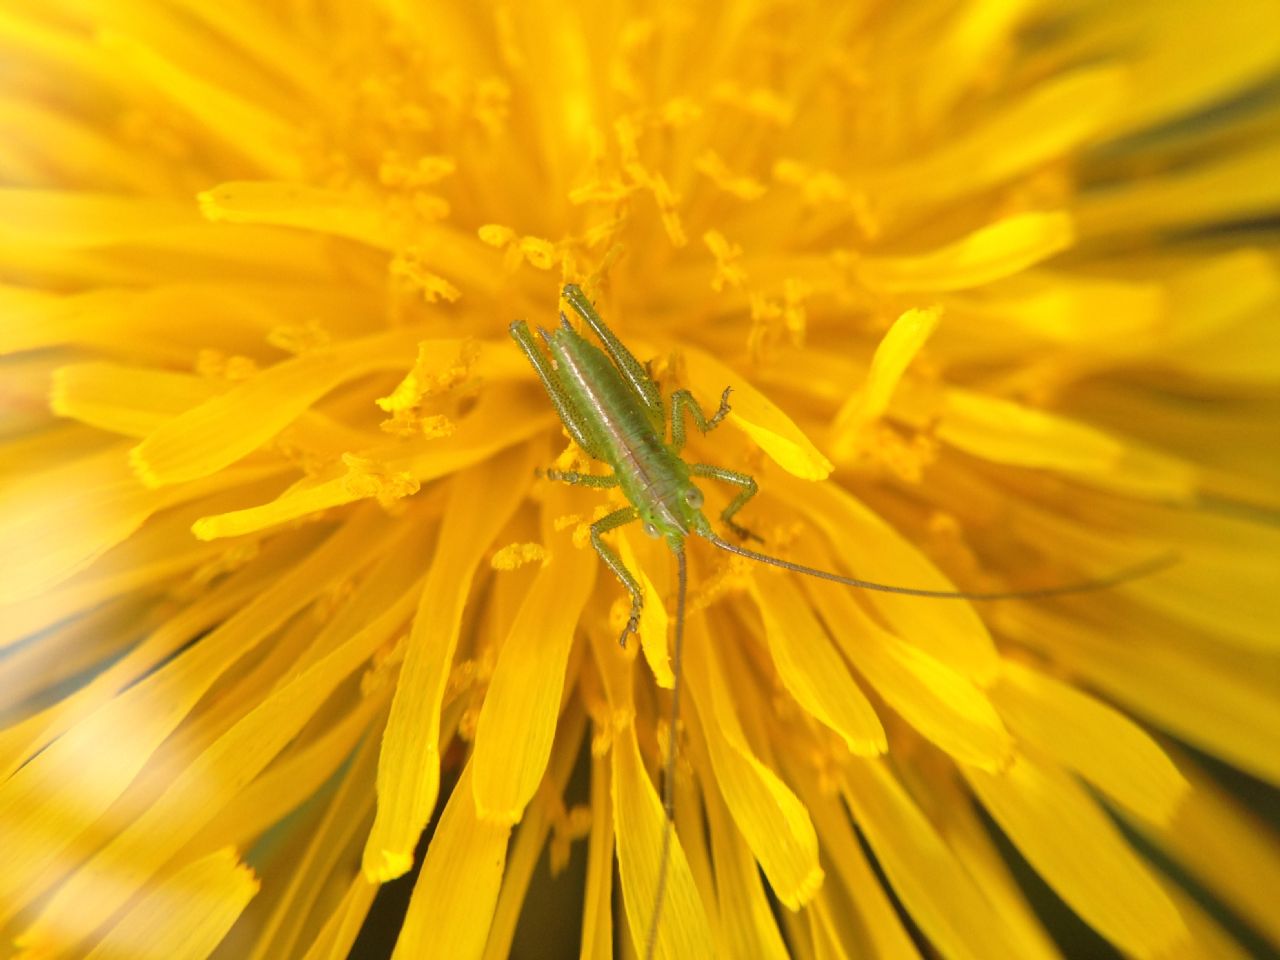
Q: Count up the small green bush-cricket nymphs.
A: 1